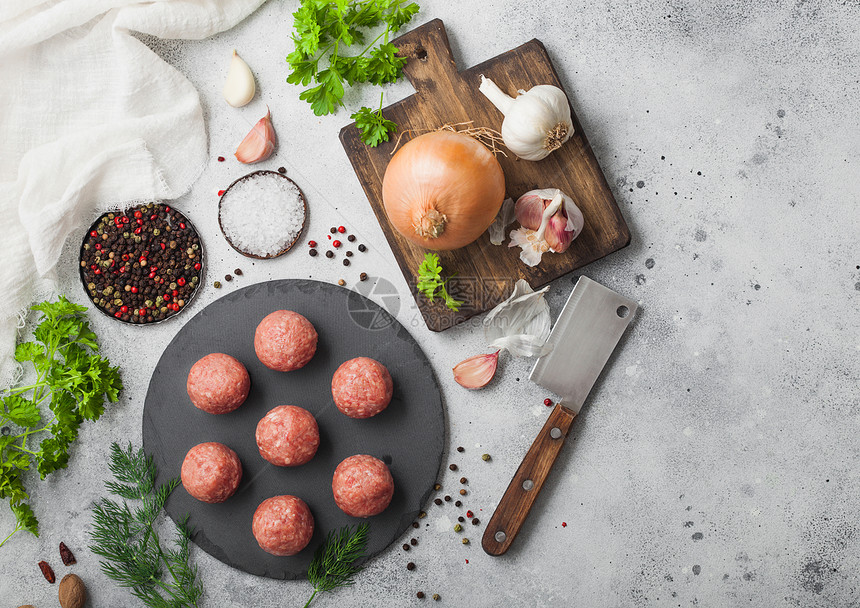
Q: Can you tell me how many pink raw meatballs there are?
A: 7